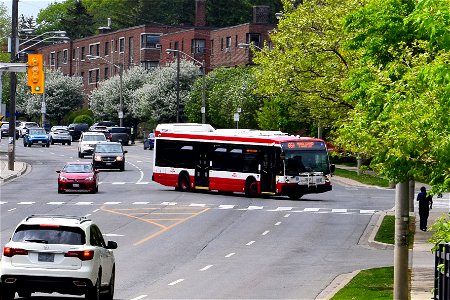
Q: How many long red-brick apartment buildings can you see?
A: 1